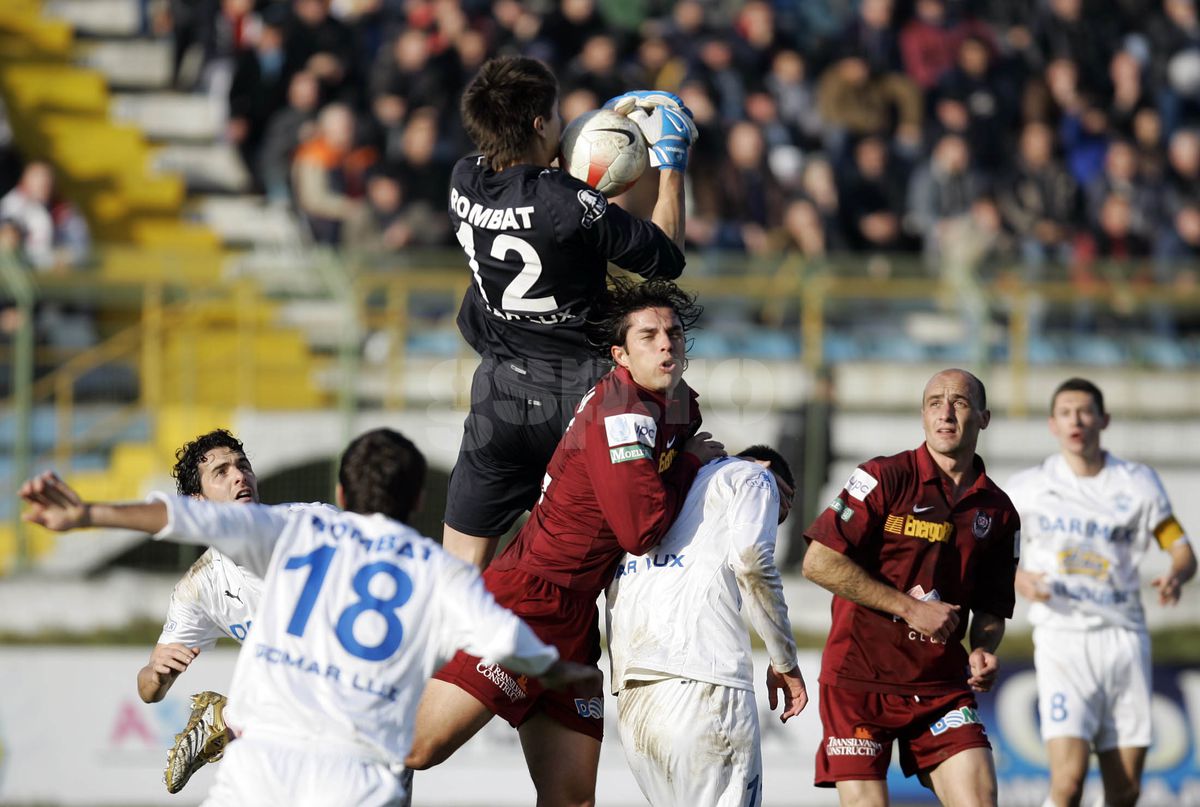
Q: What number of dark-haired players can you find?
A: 6